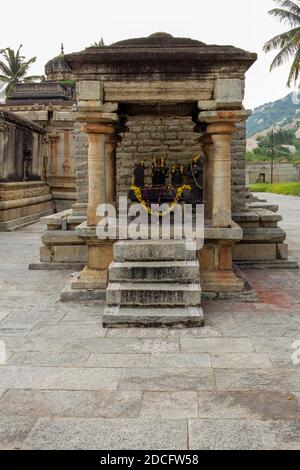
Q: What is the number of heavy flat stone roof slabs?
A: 1